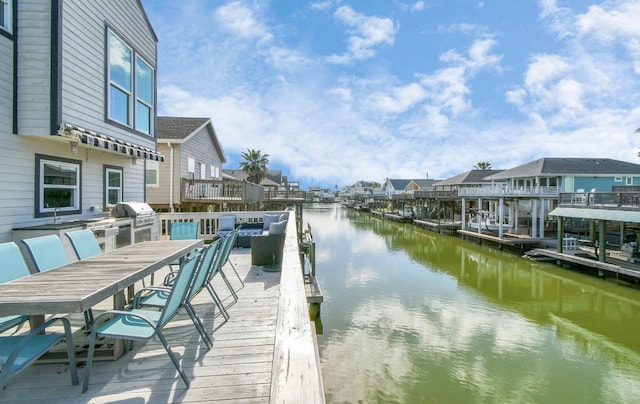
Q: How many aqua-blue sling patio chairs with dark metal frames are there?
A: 9